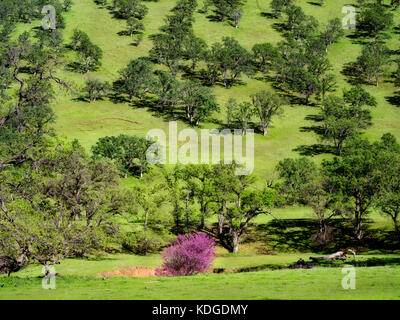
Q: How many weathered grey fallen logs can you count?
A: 1